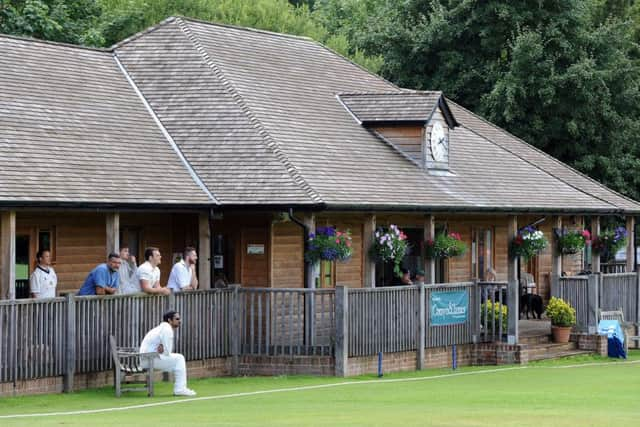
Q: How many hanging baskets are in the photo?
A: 6